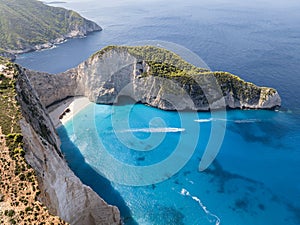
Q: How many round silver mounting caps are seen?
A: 0